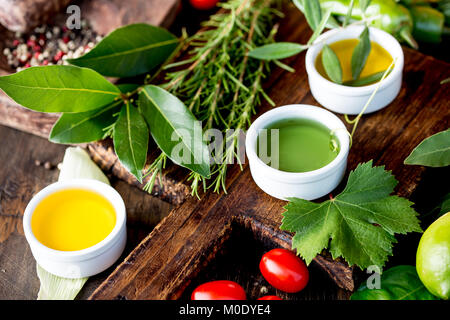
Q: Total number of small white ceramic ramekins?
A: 3